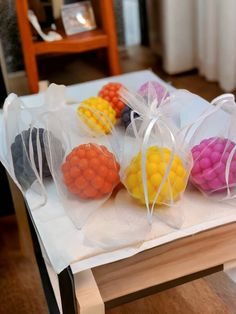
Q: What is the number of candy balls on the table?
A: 8